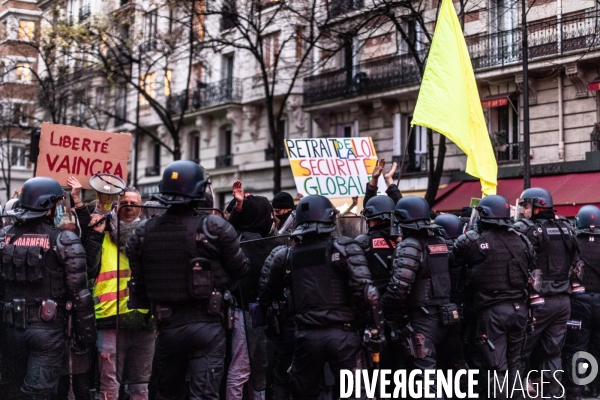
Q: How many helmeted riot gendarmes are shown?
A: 9